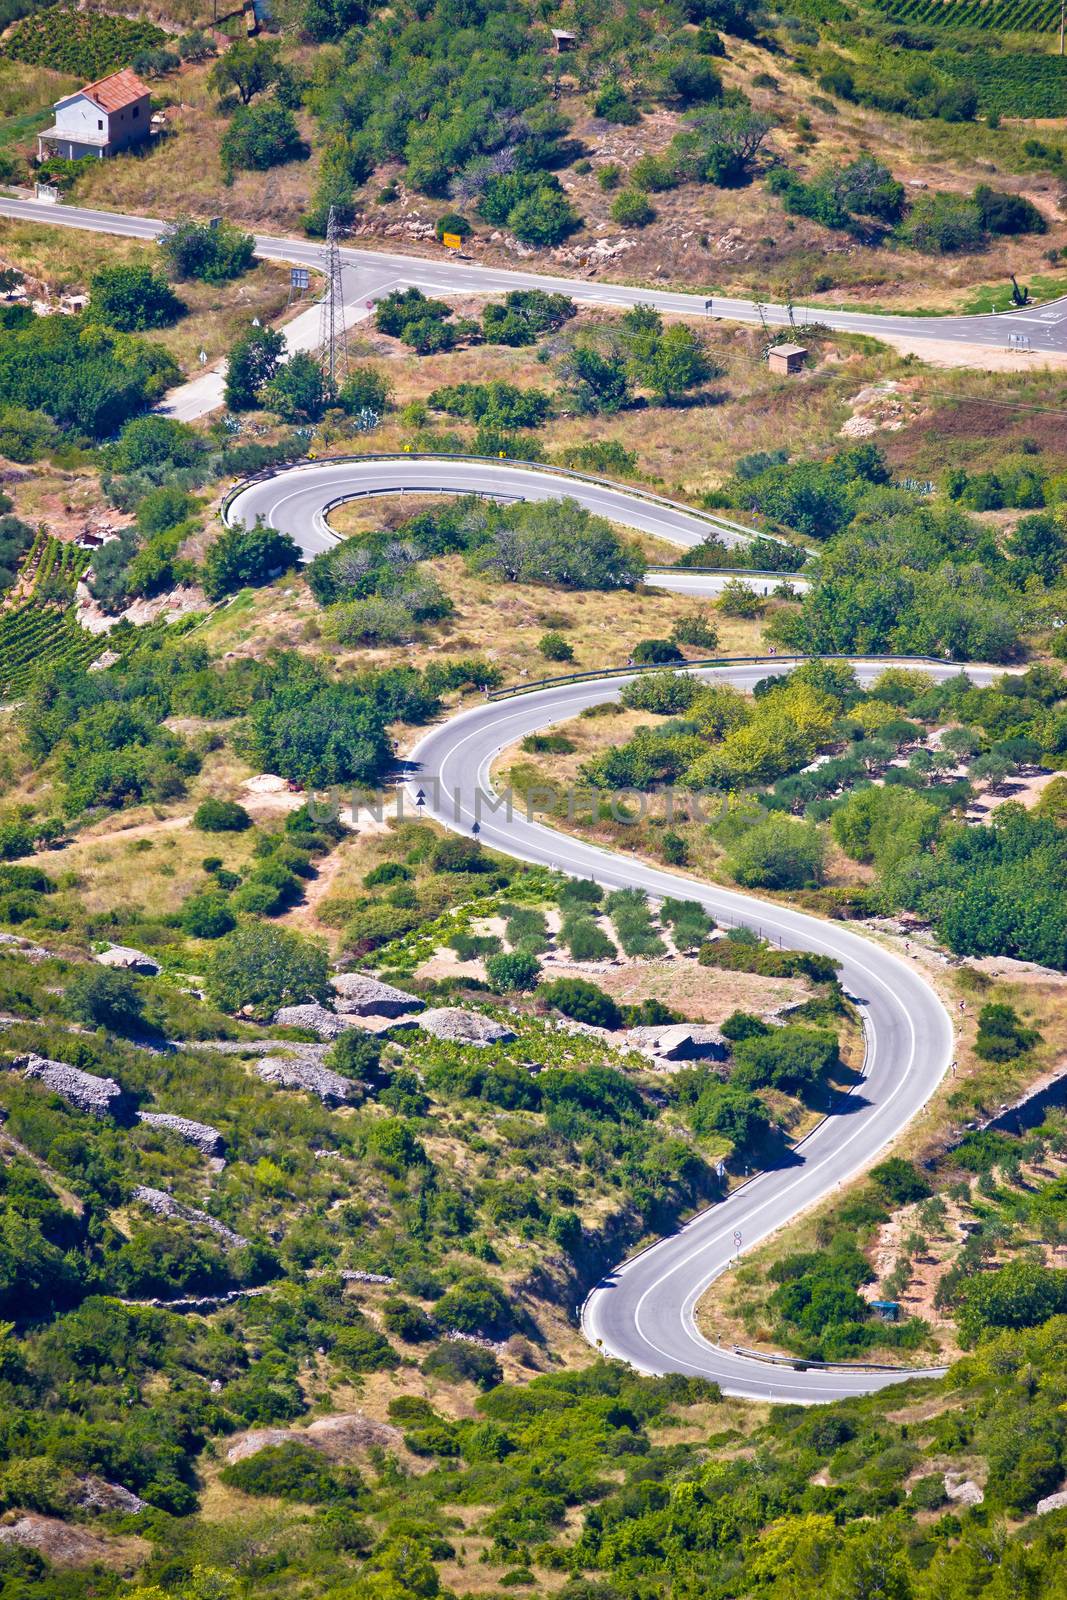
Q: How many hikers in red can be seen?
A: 0